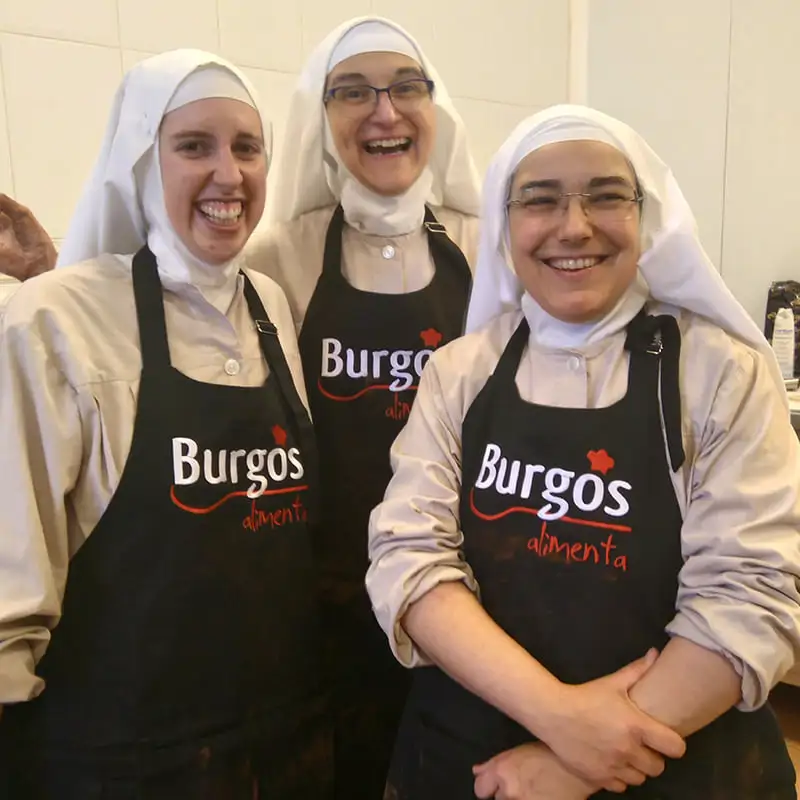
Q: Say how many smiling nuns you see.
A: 3